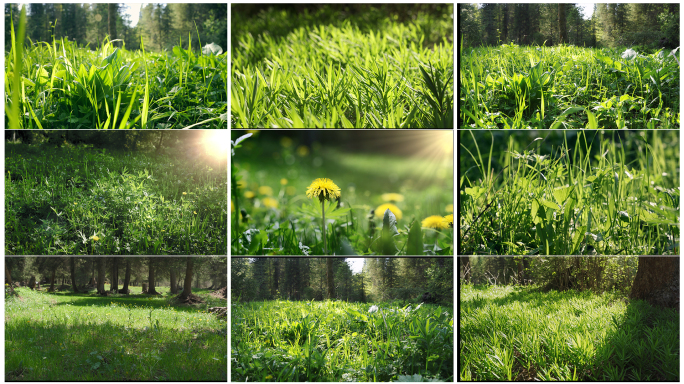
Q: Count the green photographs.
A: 9